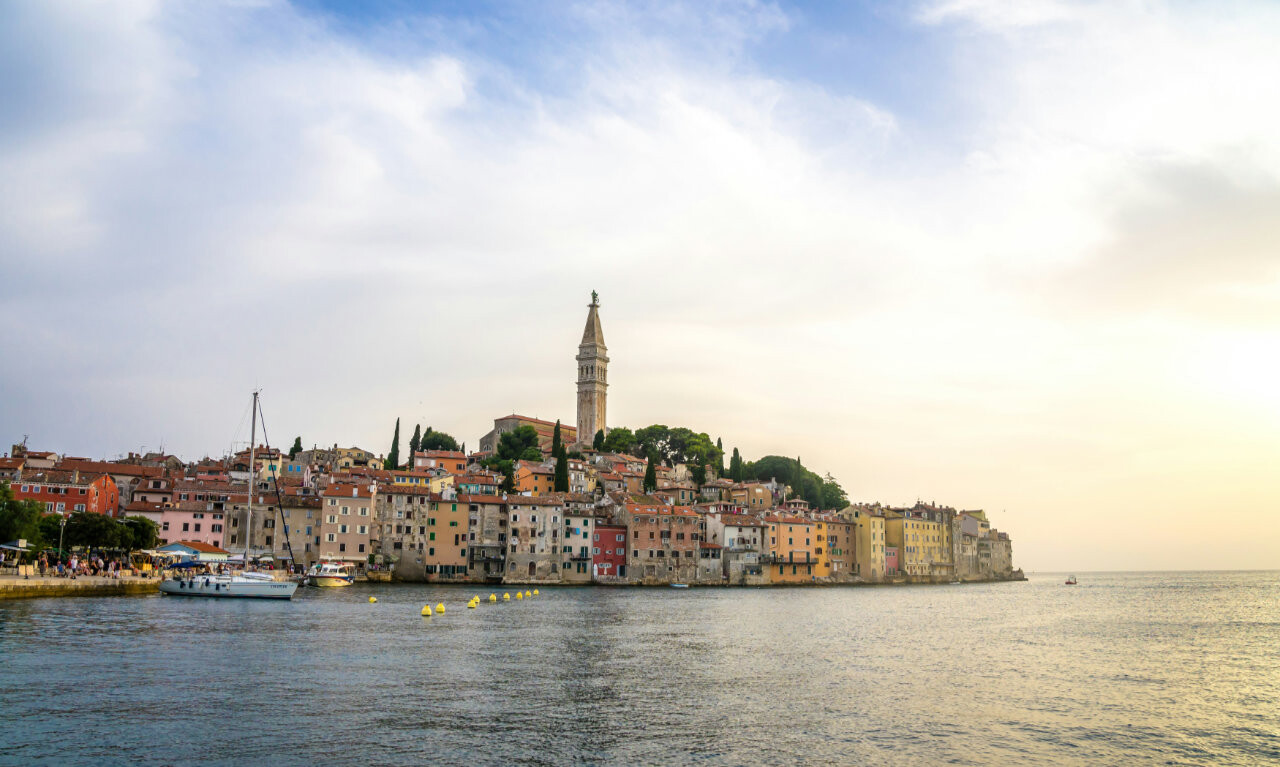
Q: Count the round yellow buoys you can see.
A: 10